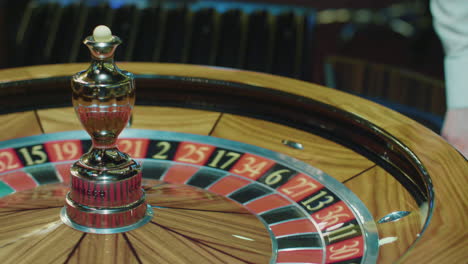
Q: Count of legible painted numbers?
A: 14